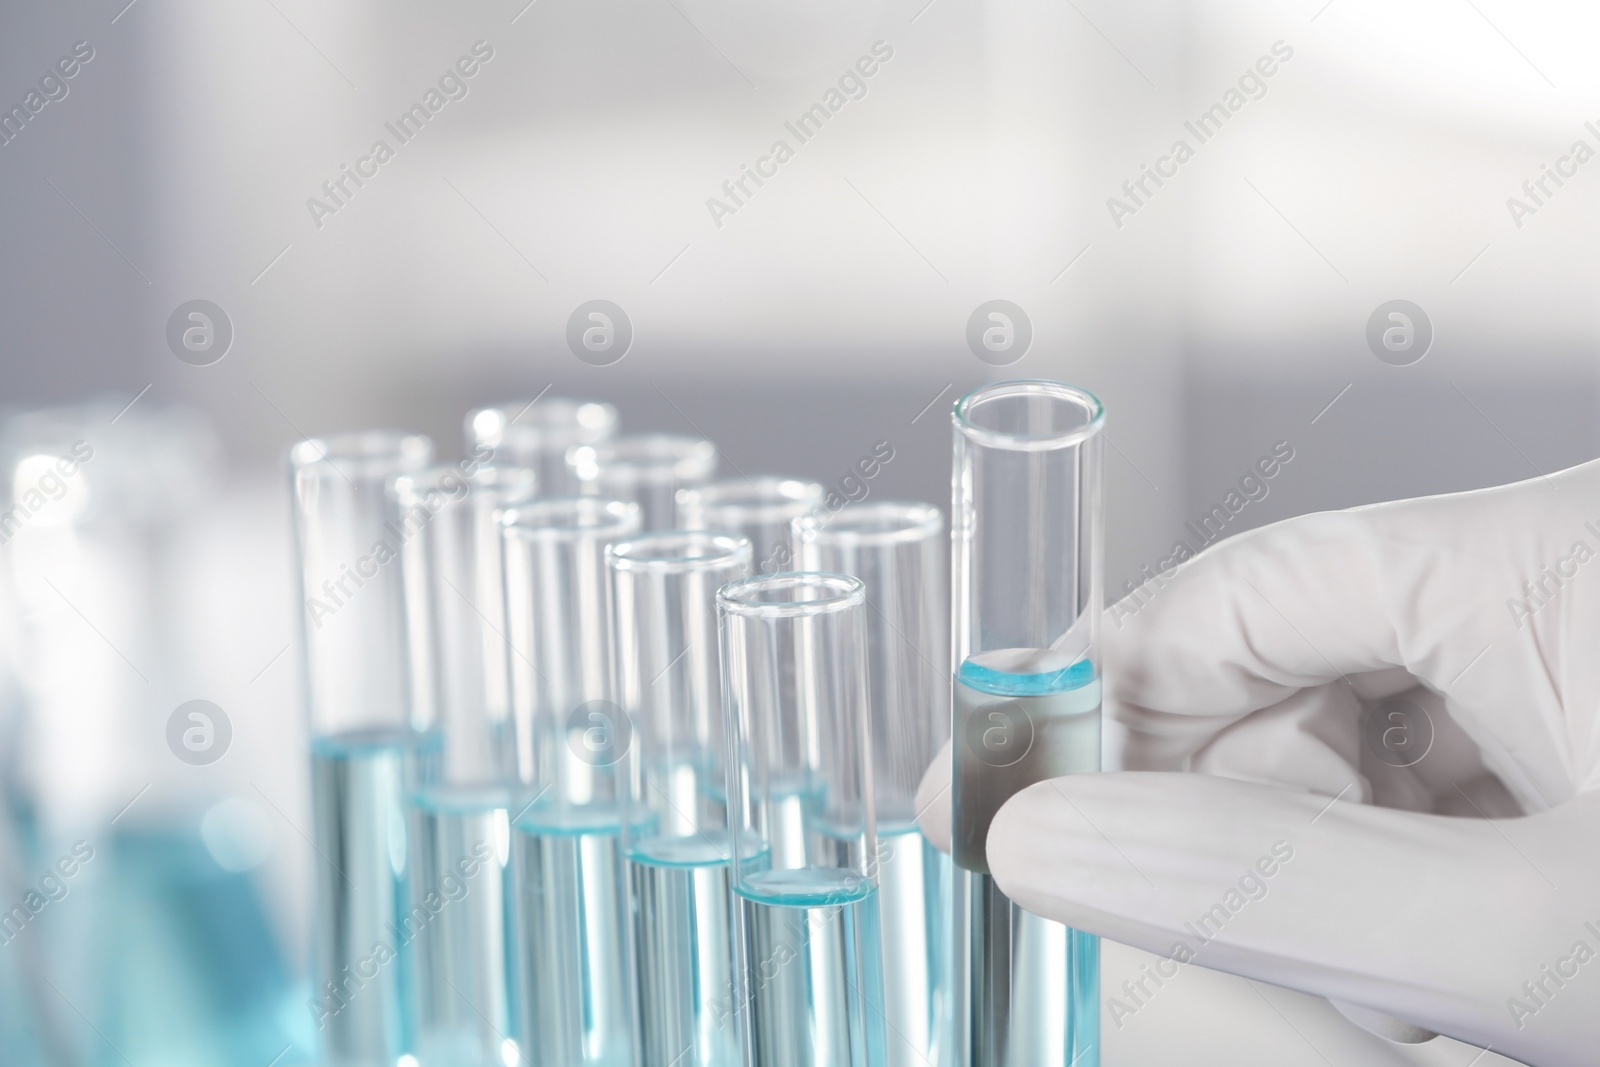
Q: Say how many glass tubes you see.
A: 10